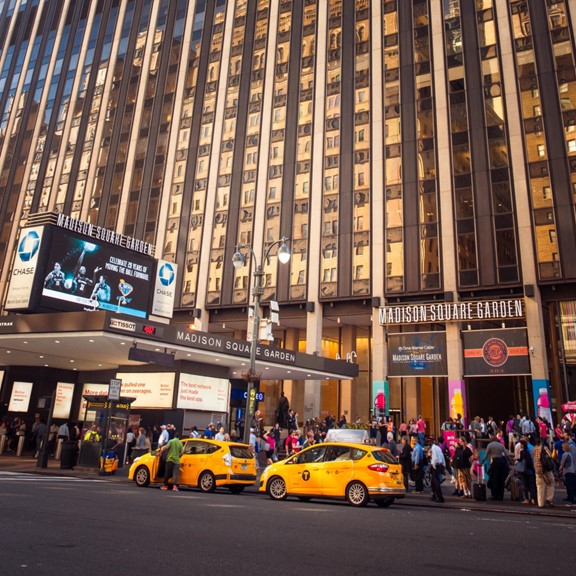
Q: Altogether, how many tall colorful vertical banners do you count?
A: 3